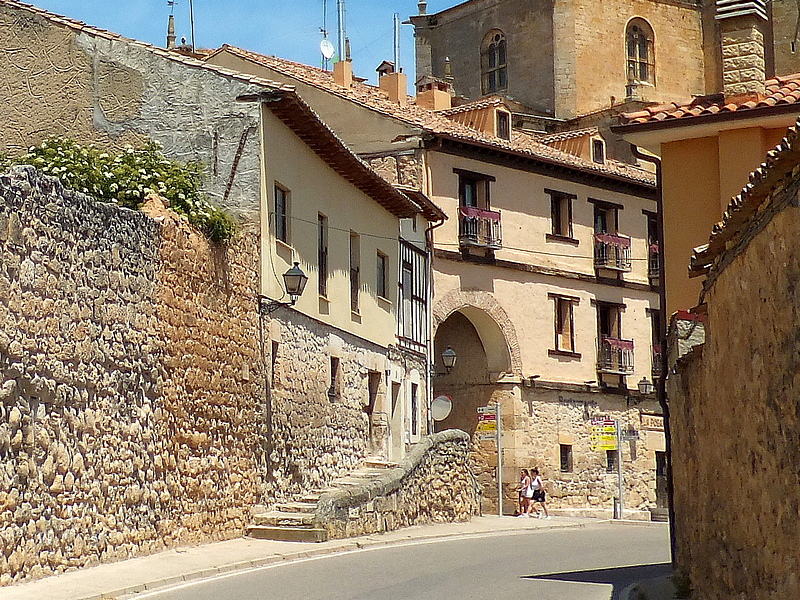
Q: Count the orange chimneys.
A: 3